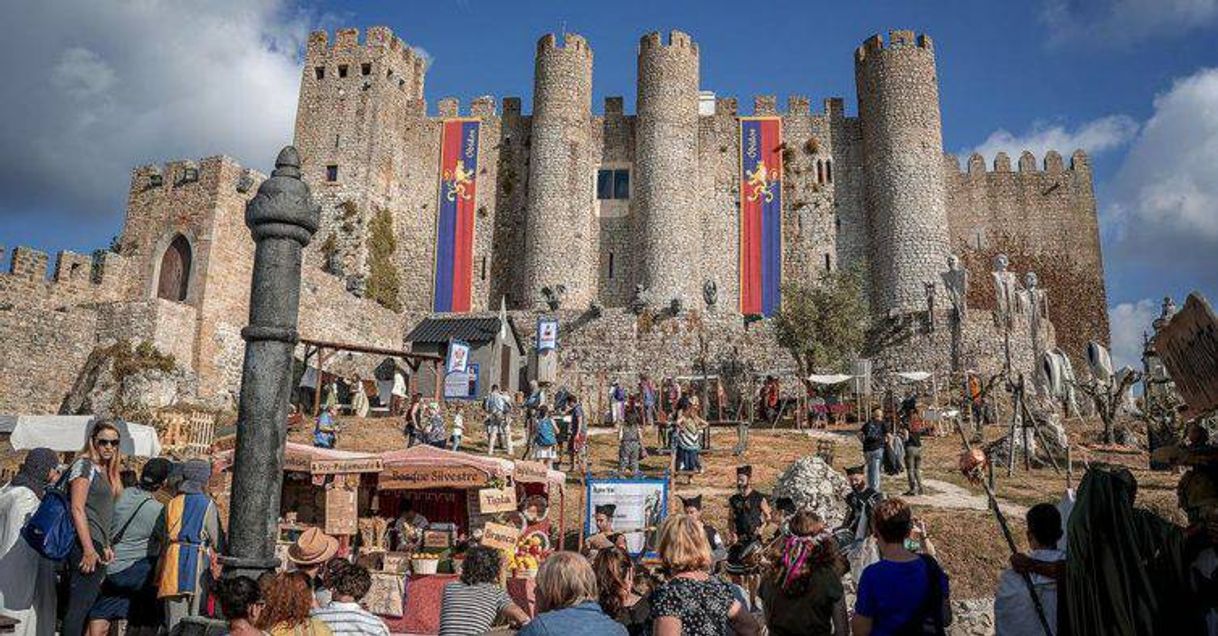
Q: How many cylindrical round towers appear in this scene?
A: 3